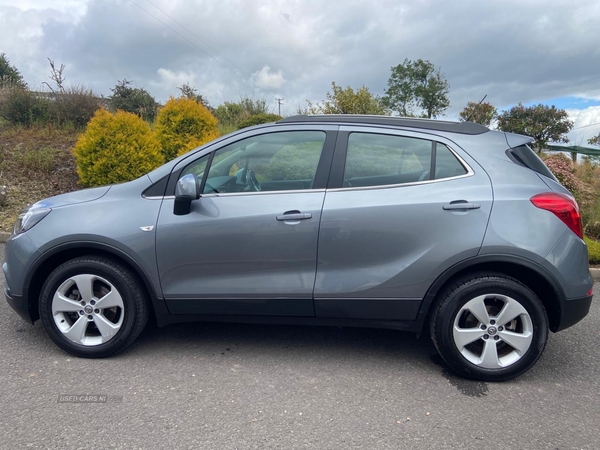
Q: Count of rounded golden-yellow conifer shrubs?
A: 2